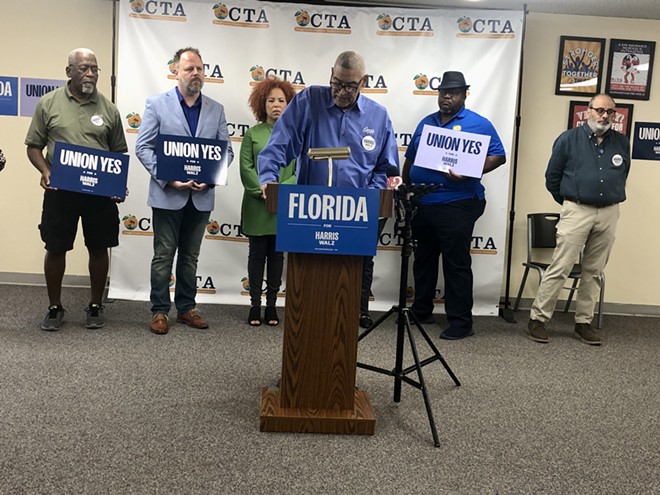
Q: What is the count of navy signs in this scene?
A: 3